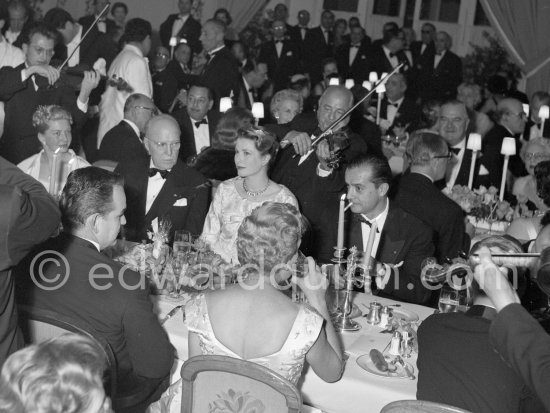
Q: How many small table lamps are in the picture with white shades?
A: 14